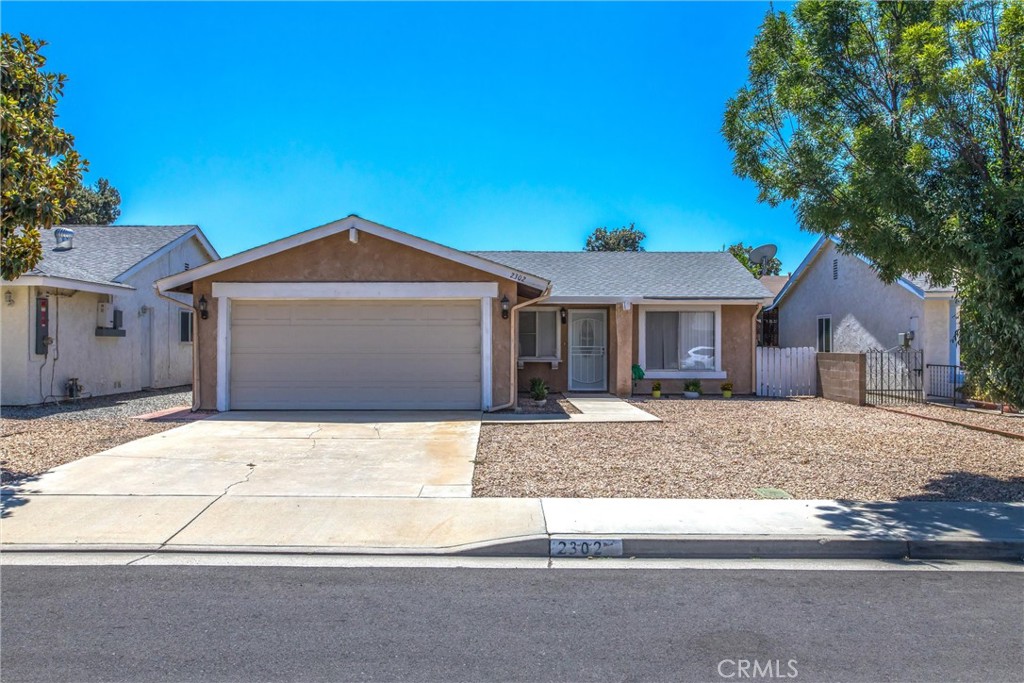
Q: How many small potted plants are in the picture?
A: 4